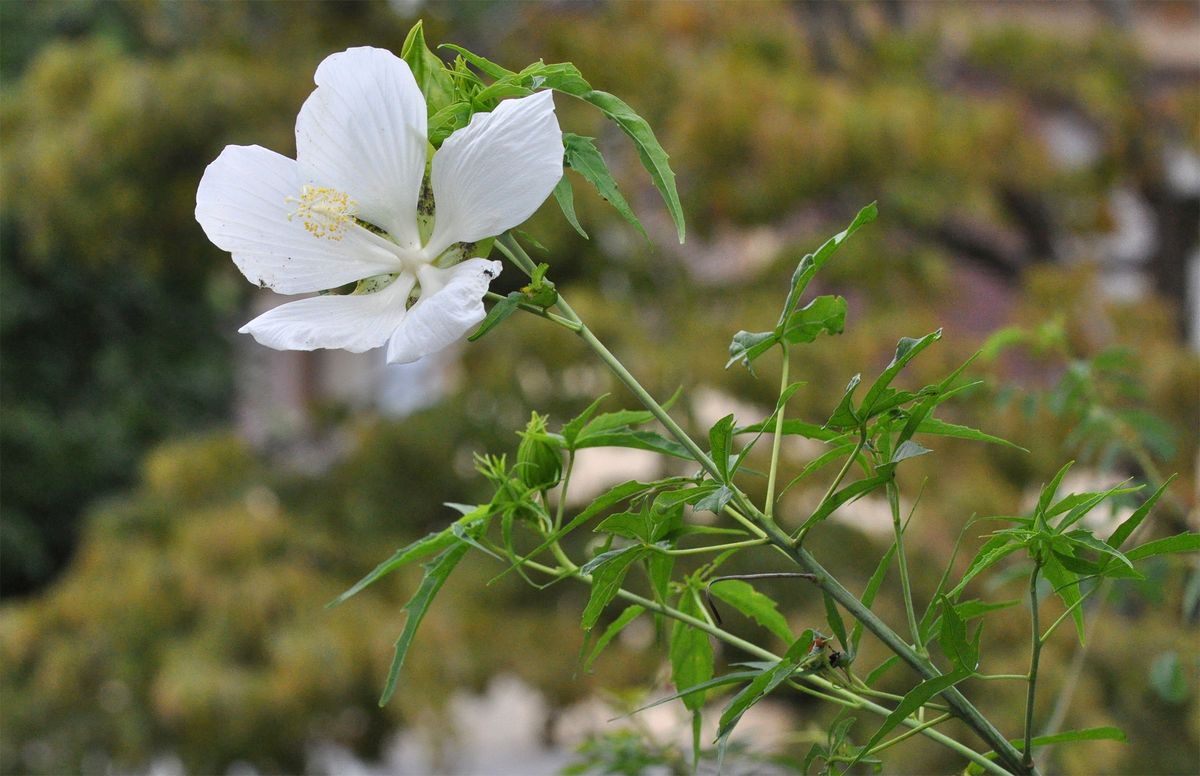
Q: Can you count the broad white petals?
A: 5